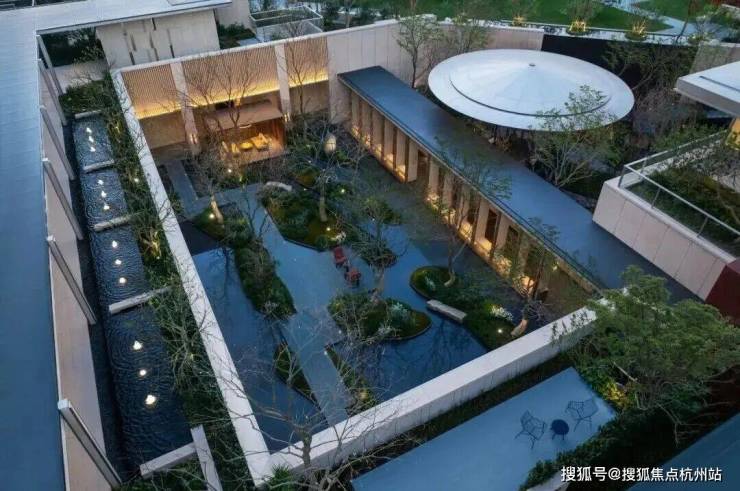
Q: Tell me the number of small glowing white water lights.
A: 12